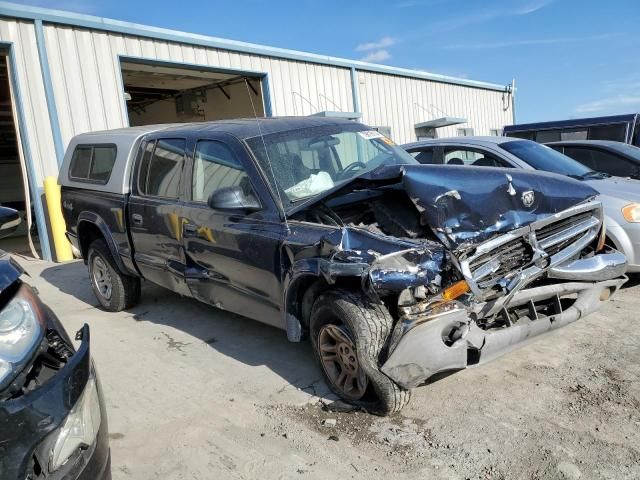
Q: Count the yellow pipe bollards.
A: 1